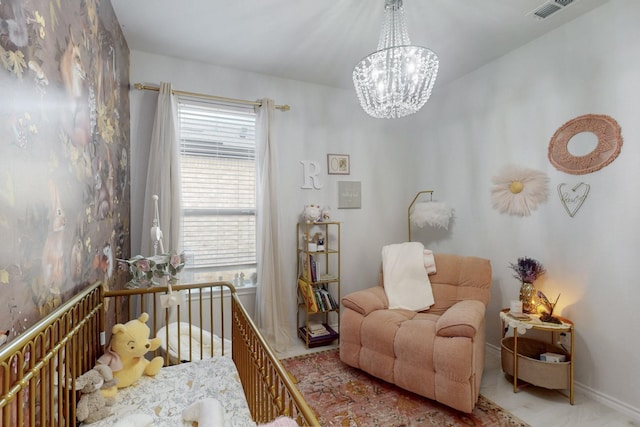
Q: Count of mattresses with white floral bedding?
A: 1